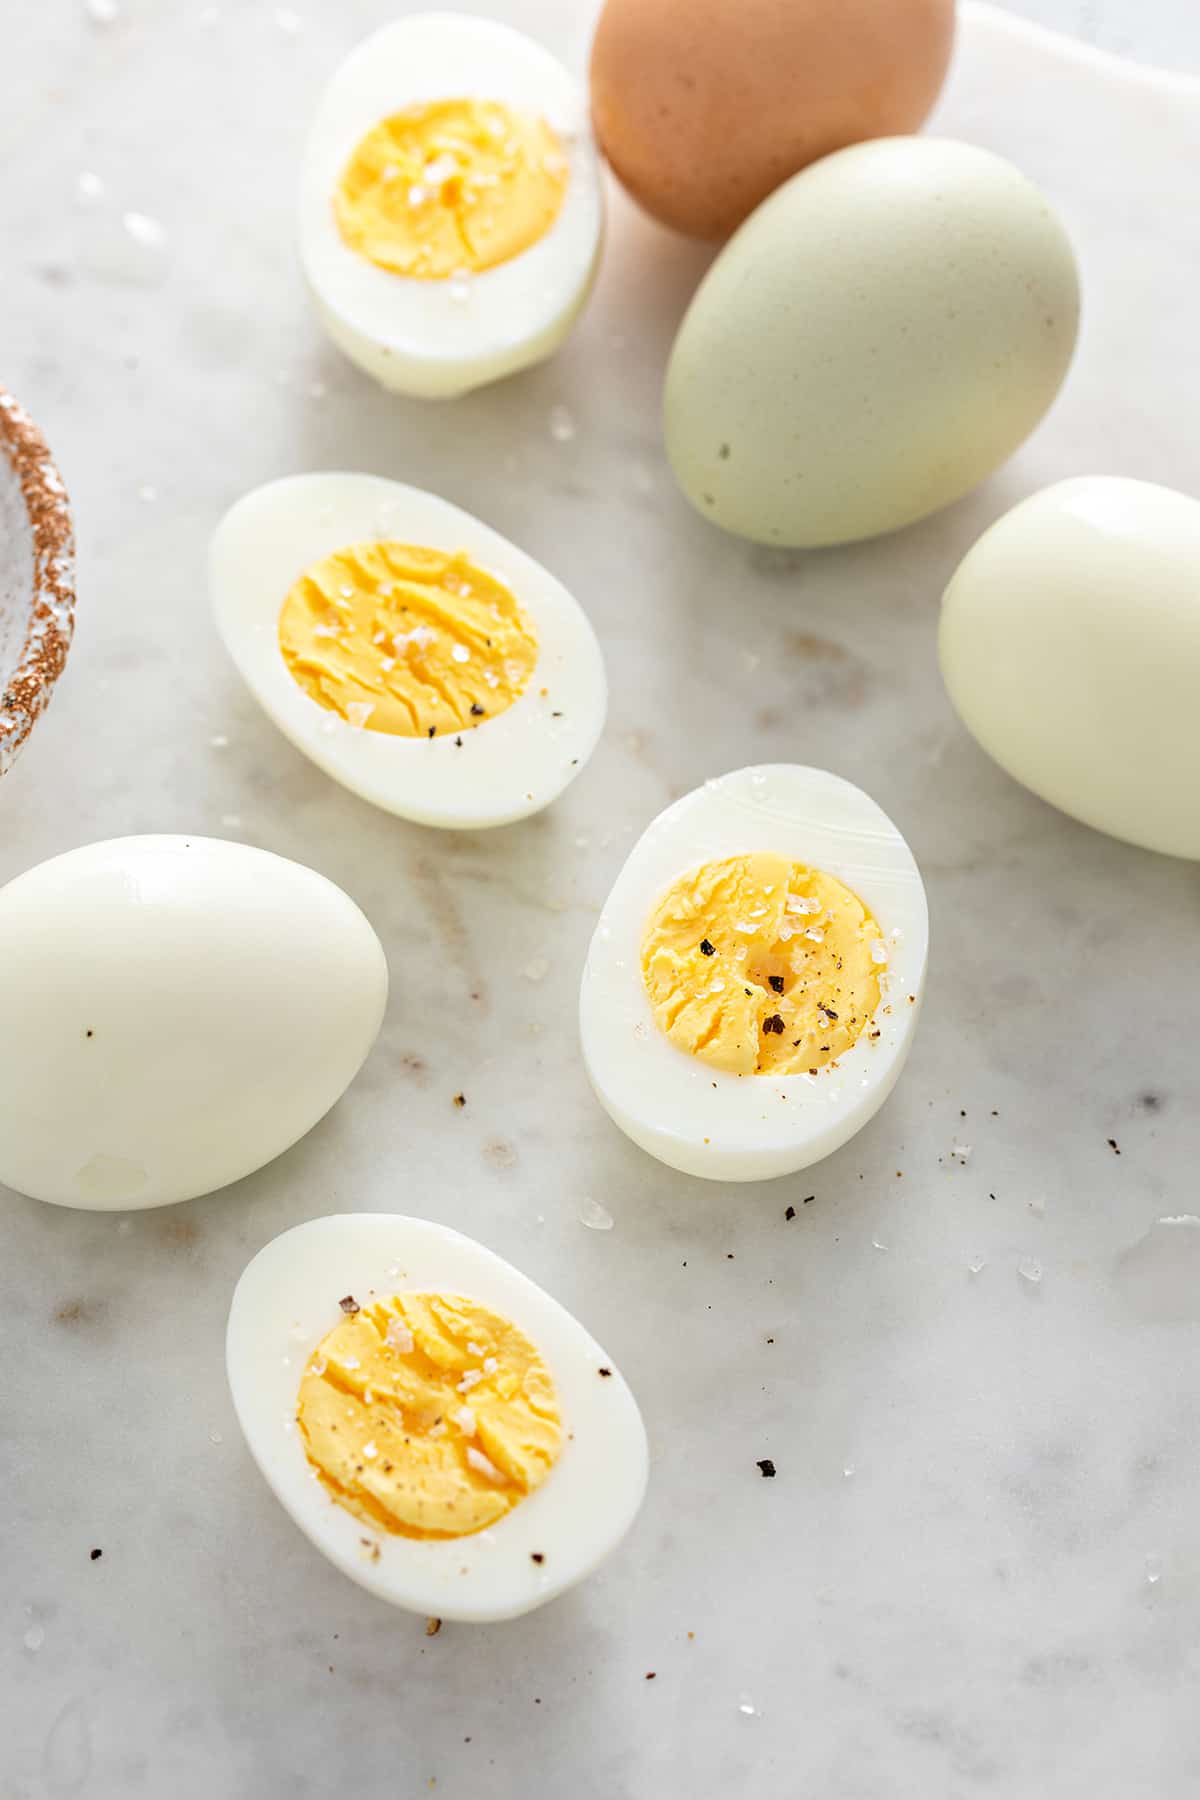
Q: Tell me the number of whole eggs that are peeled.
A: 2